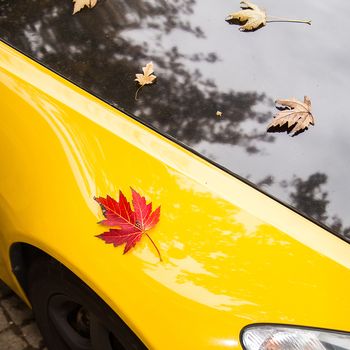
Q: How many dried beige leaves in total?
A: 4